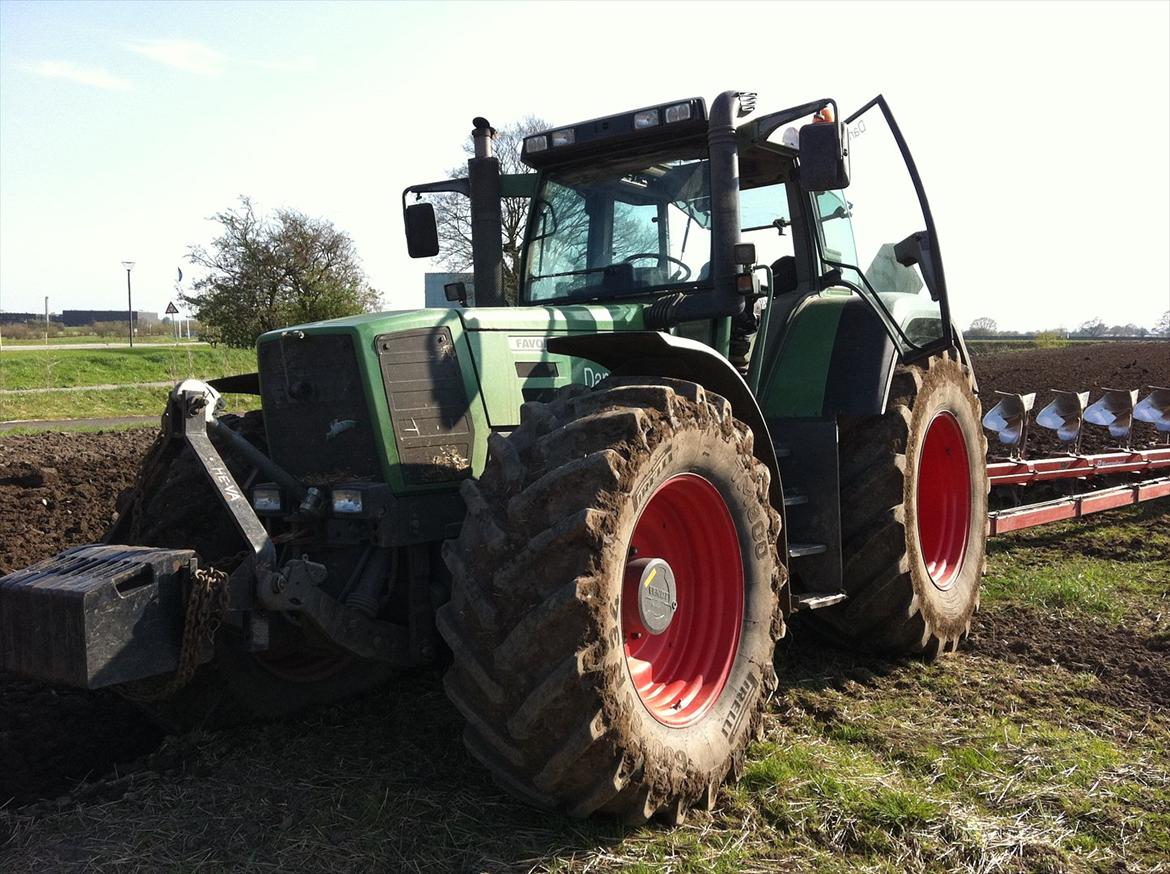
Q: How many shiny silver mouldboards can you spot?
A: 4